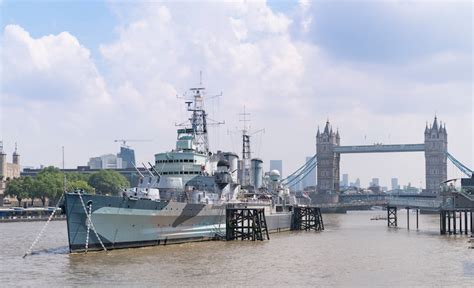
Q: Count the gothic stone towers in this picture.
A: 2